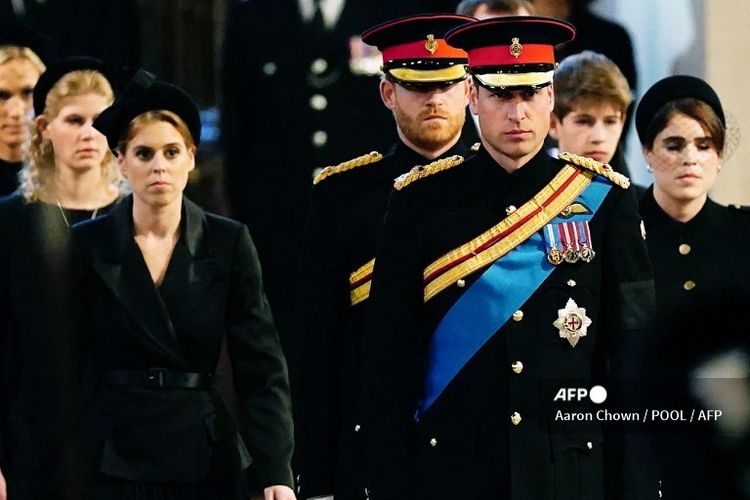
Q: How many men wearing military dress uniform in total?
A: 2